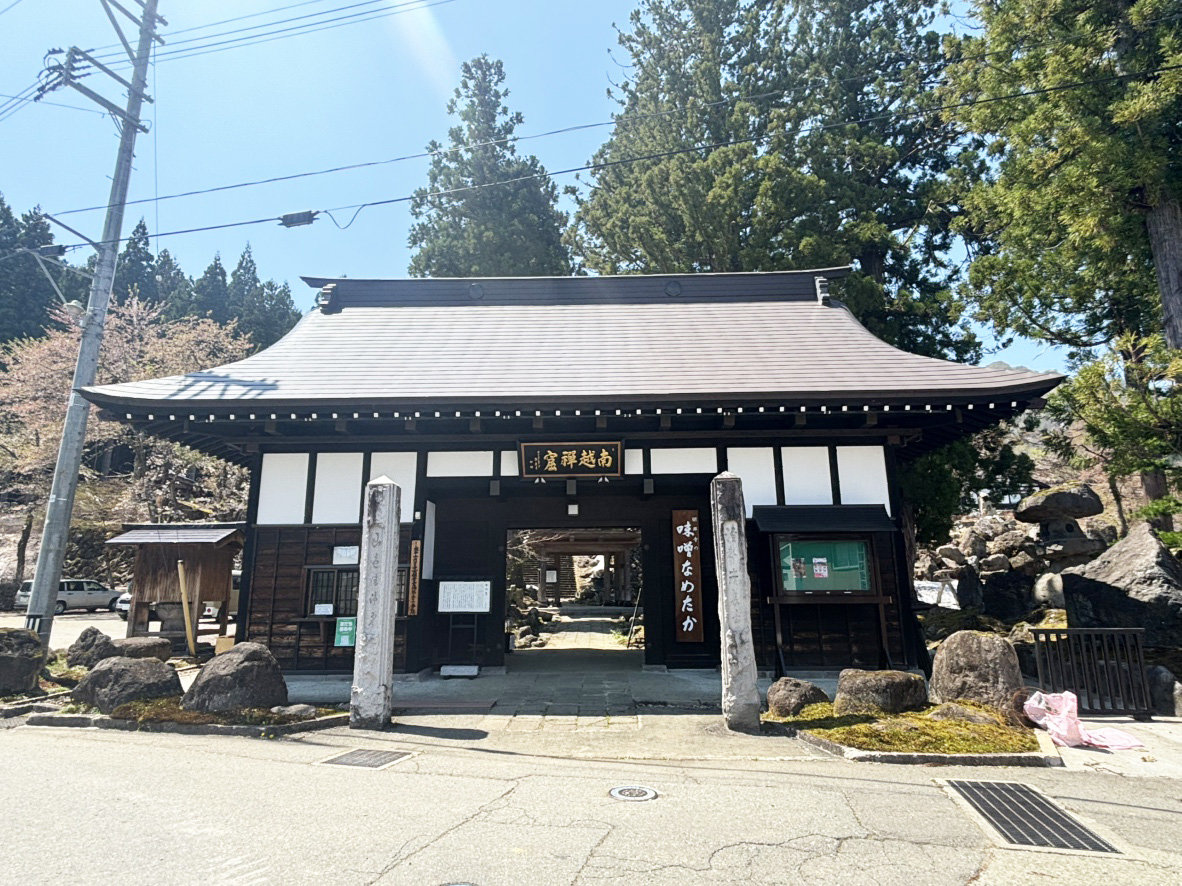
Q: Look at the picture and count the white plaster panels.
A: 10